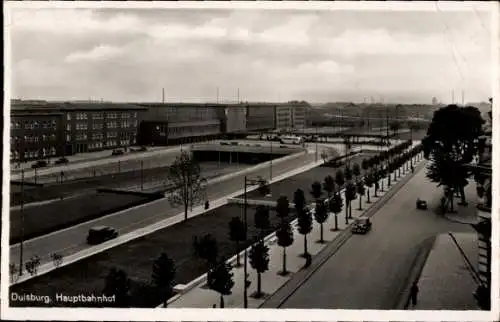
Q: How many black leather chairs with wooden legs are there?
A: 0